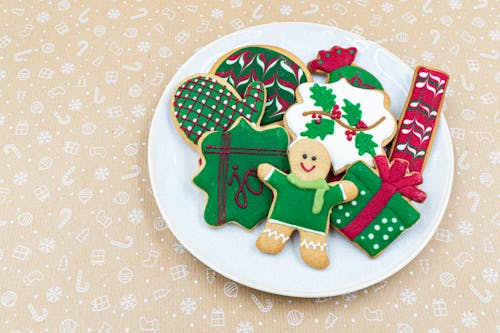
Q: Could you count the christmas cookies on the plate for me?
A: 8